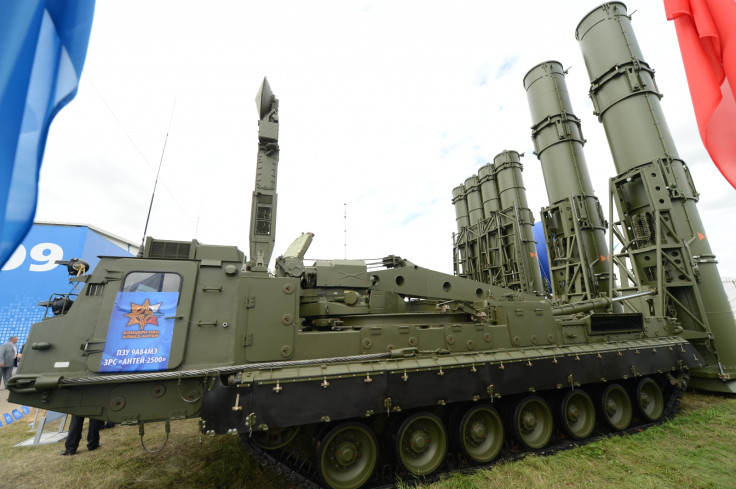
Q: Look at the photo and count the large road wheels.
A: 7